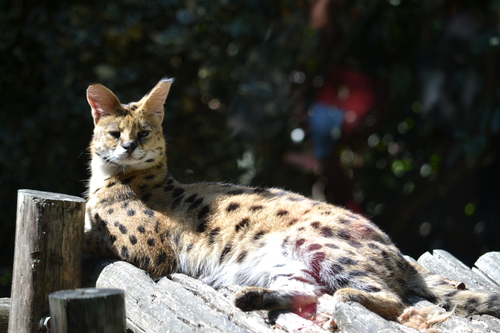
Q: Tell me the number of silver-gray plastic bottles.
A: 0